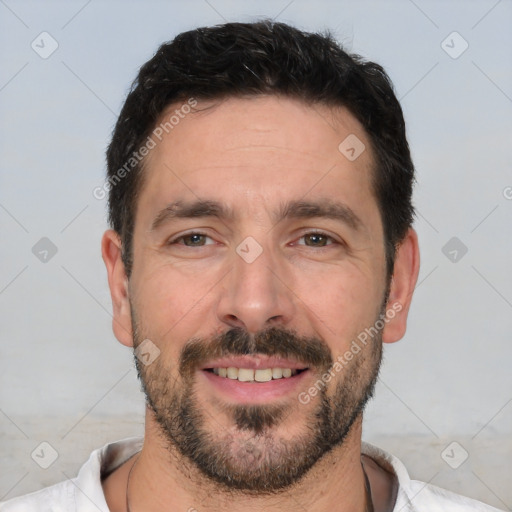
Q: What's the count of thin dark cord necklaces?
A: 1